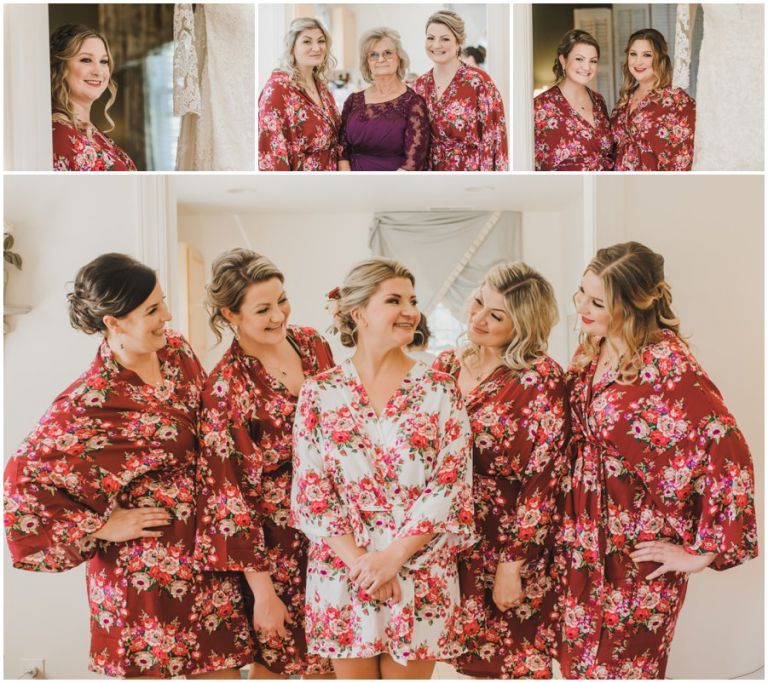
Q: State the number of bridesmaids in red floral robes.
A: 4